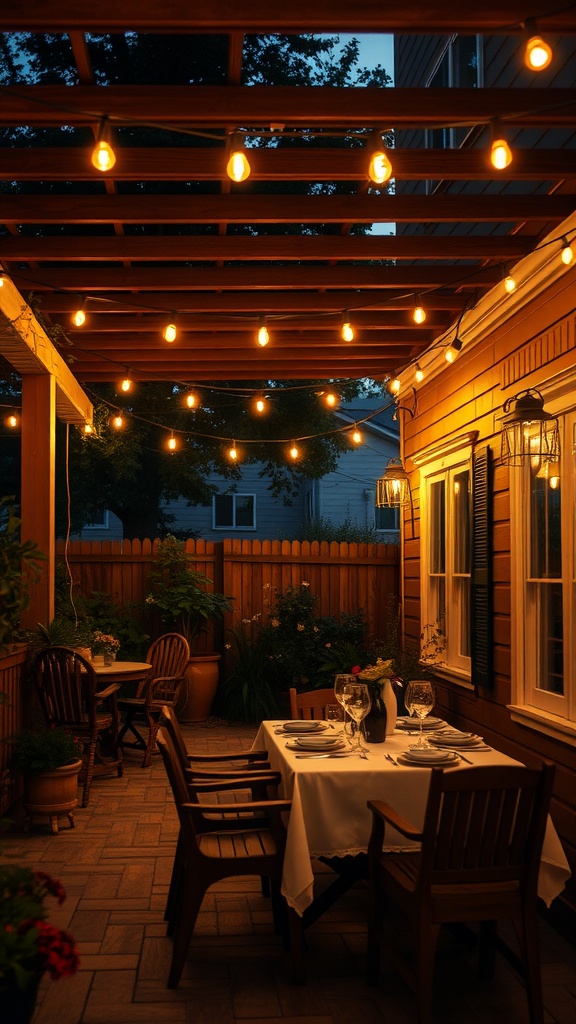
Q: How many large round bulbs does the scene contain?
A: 5